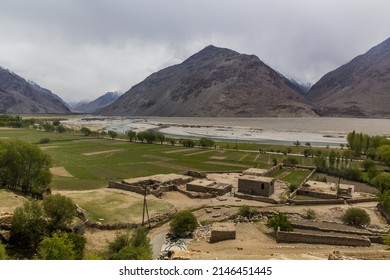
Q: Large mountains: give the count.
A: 3